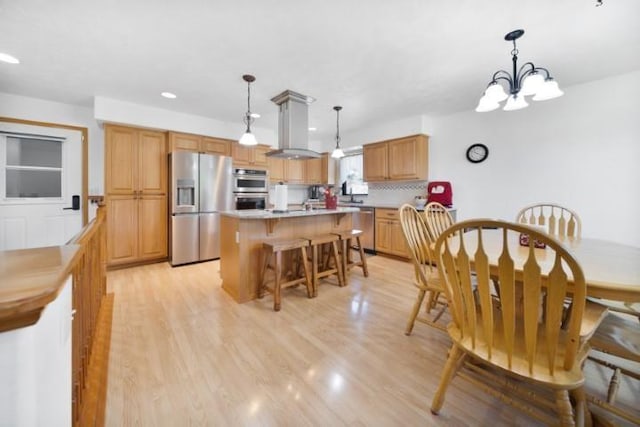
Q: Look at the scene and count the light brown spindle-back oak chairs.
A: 4